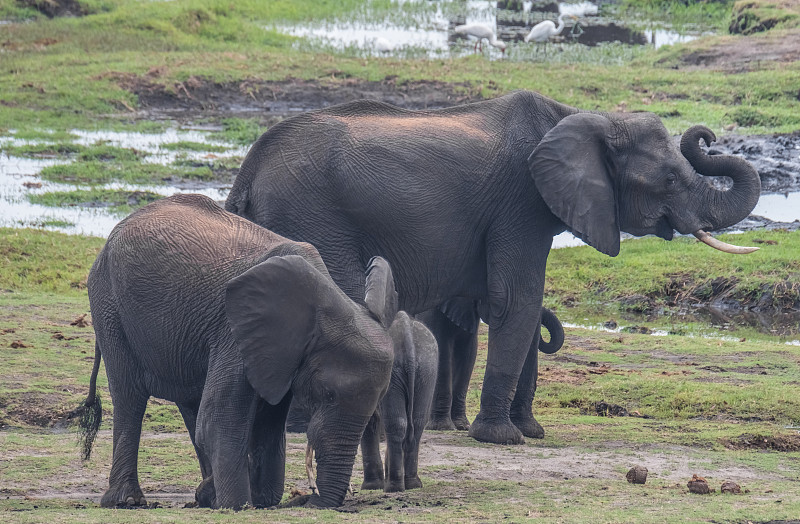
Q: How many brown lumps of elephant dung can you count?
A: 3